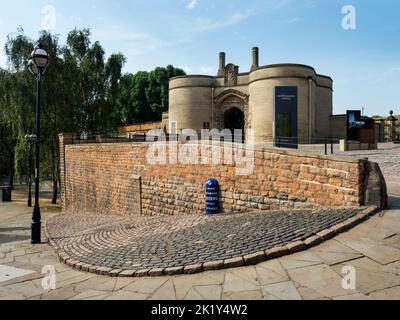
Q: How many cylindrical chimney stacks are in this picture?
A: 2